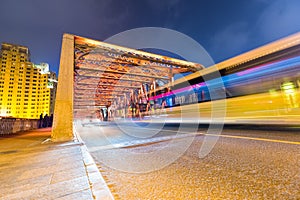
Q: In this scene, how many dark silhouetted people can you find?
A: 3